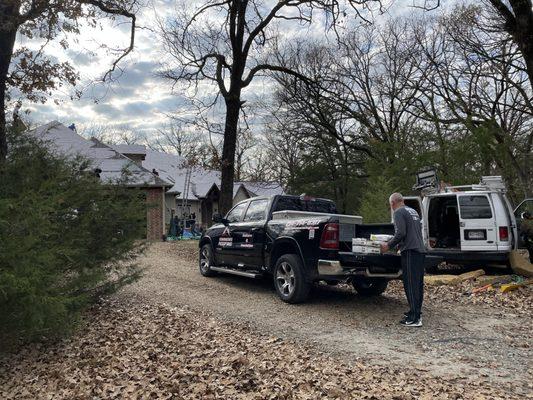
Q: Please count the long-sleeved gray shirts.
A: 1